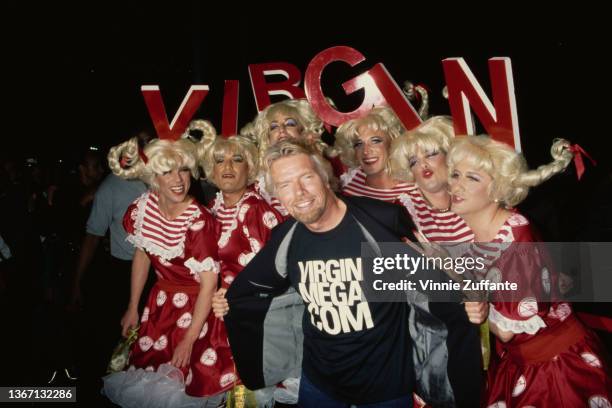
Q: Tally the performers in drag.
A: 6